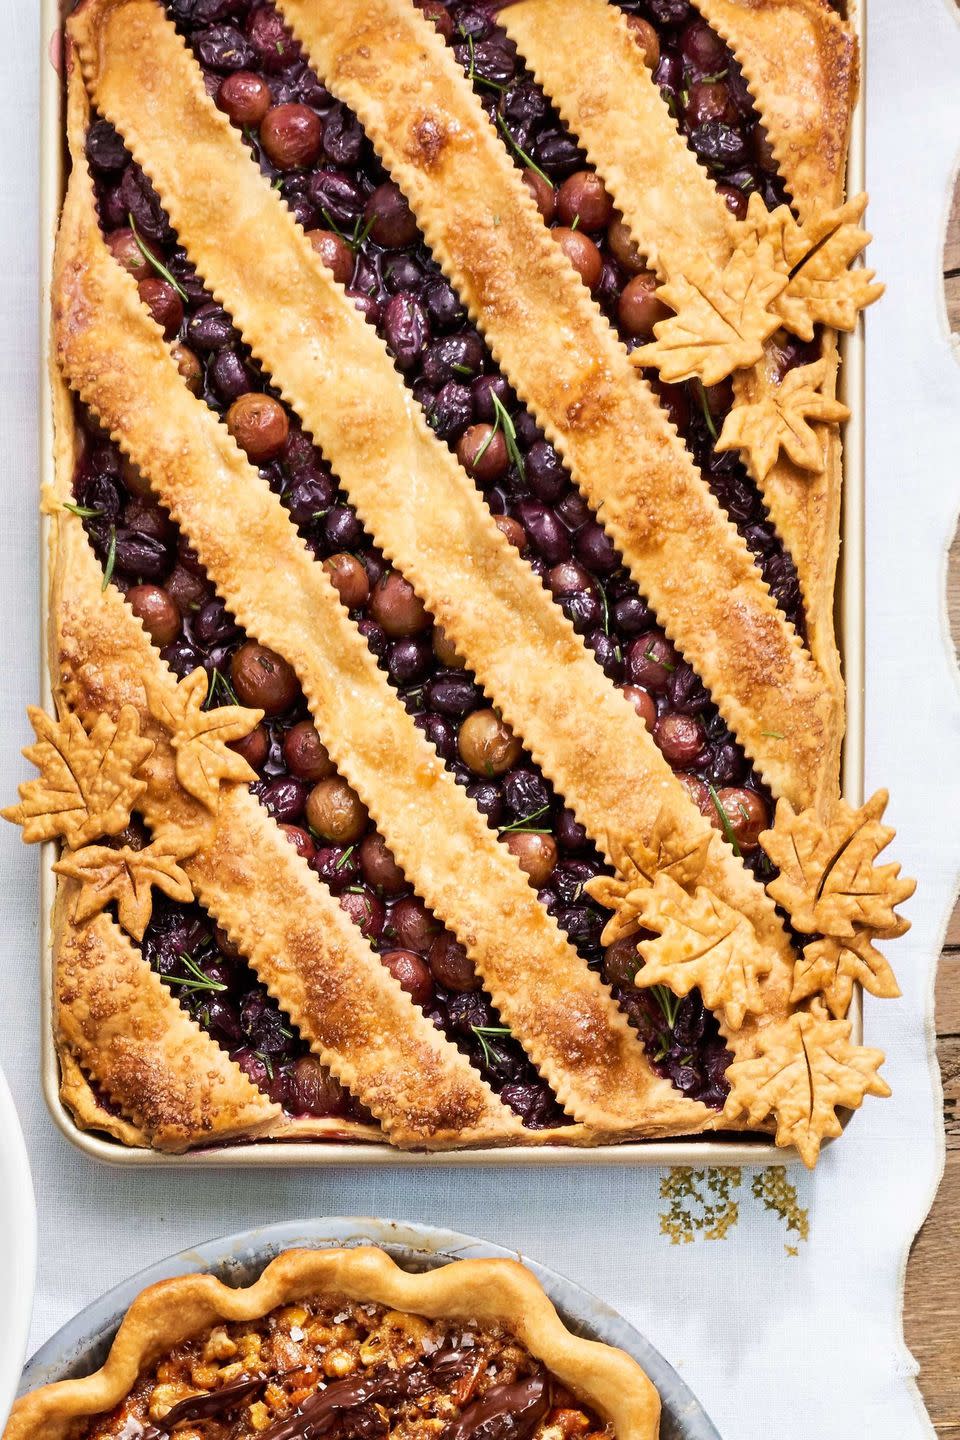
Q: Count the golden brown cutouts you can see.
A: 11